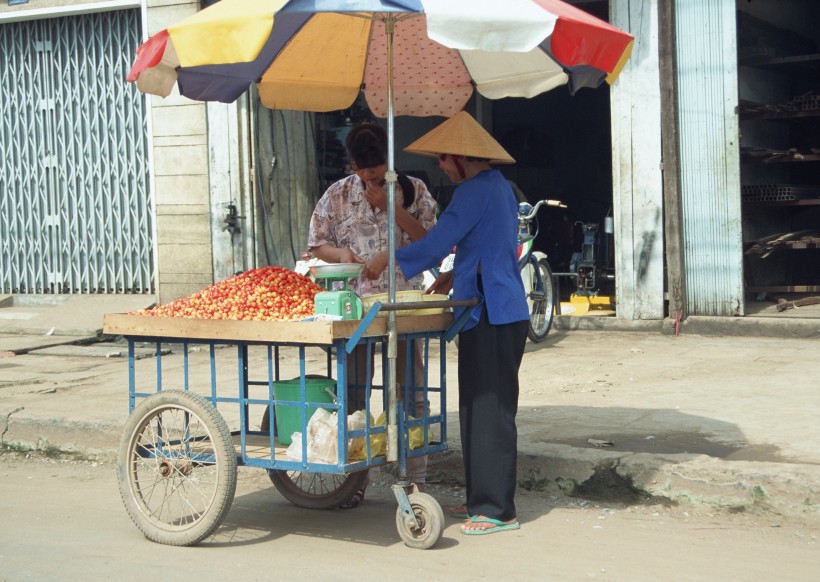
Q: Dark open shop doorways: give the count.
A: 2